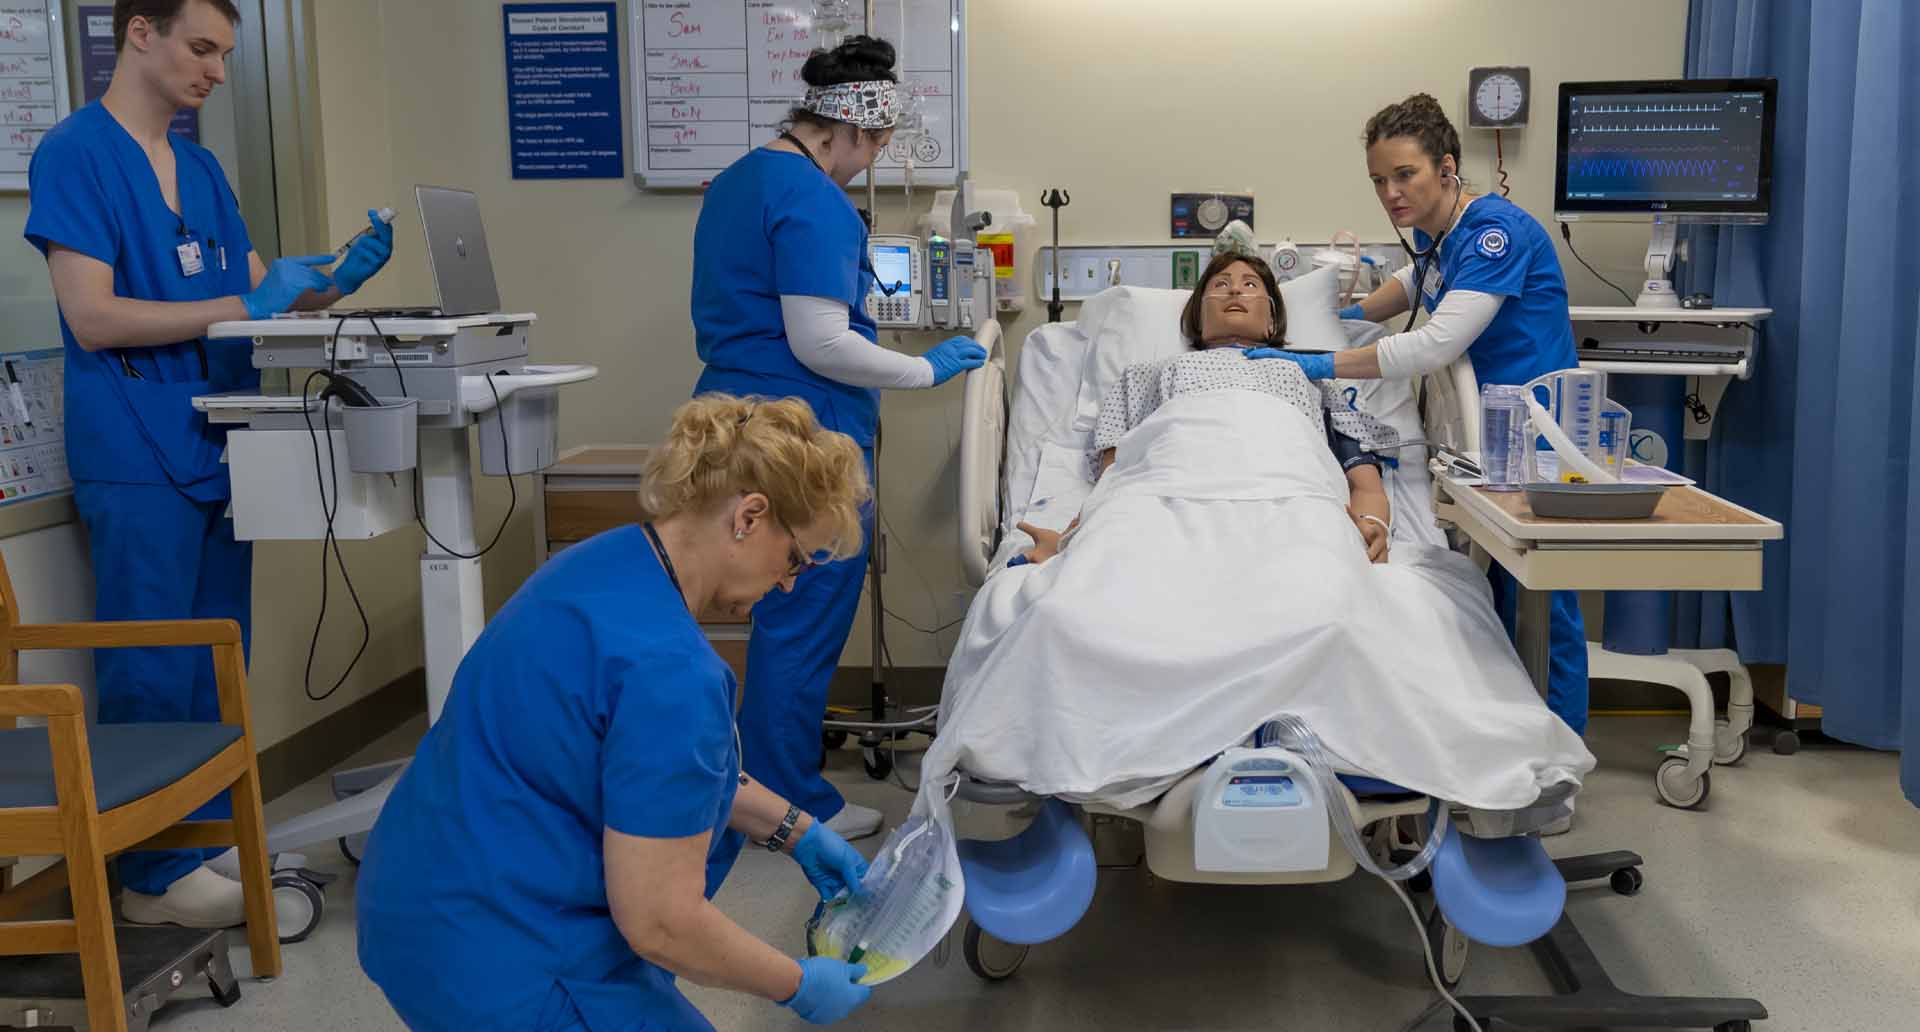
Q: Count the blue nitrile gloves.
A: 7